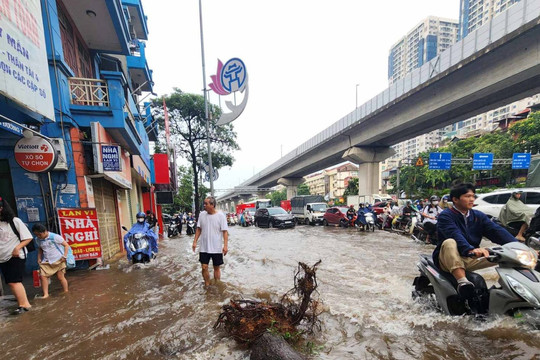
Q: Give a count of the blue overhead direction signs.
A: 3